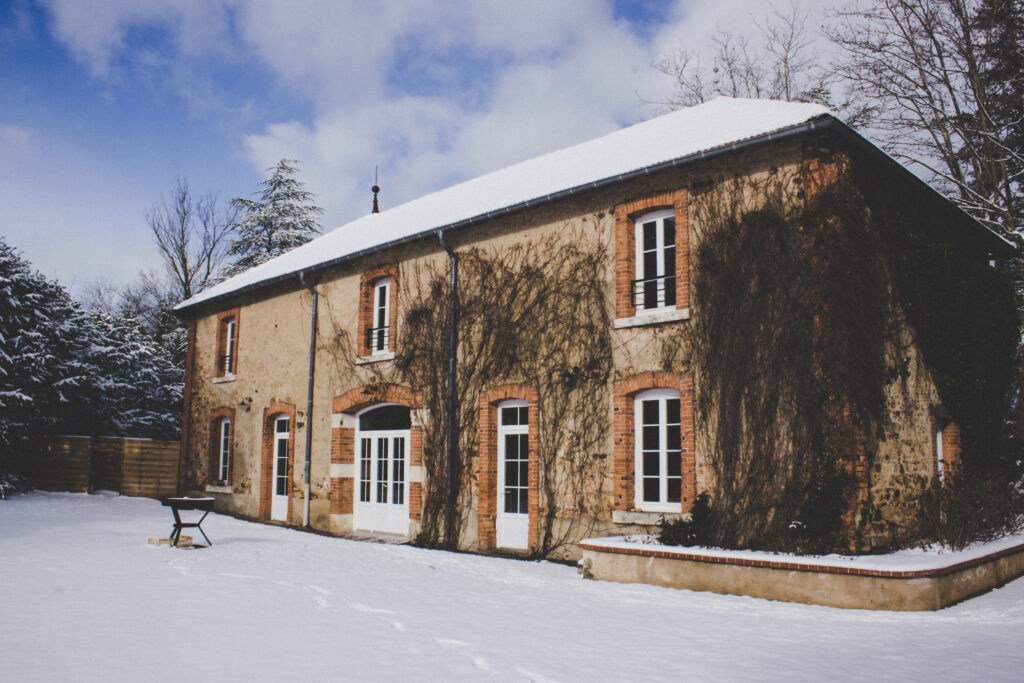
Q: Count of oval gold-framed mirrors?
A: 0